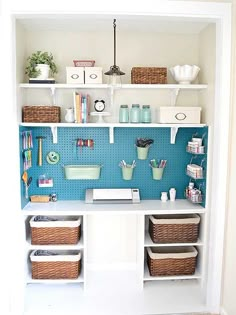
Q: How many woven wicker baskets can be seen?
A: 6